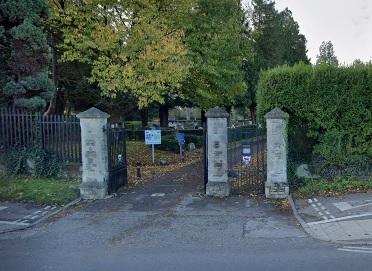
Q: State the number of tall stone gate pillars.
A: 3